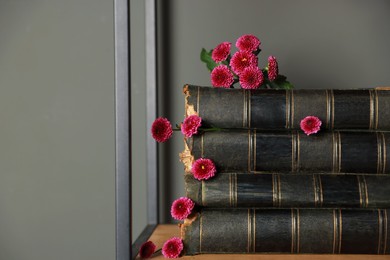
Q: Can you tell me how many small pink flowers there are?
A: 13